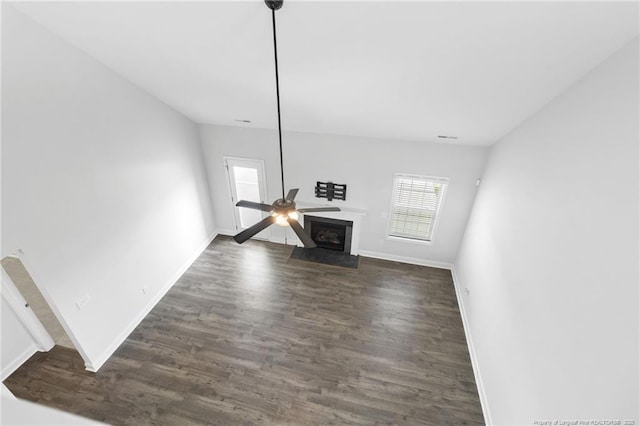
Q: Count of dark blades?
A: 5